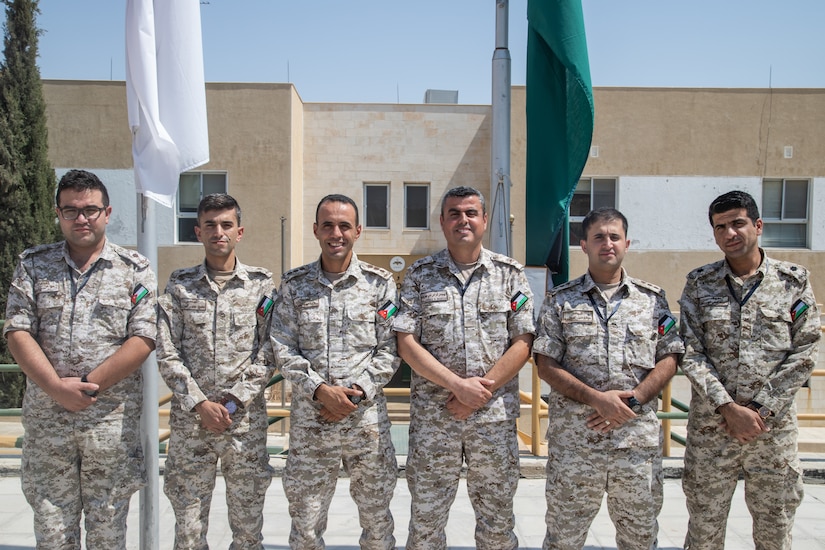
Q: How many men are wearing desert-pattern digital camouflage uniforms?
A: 6